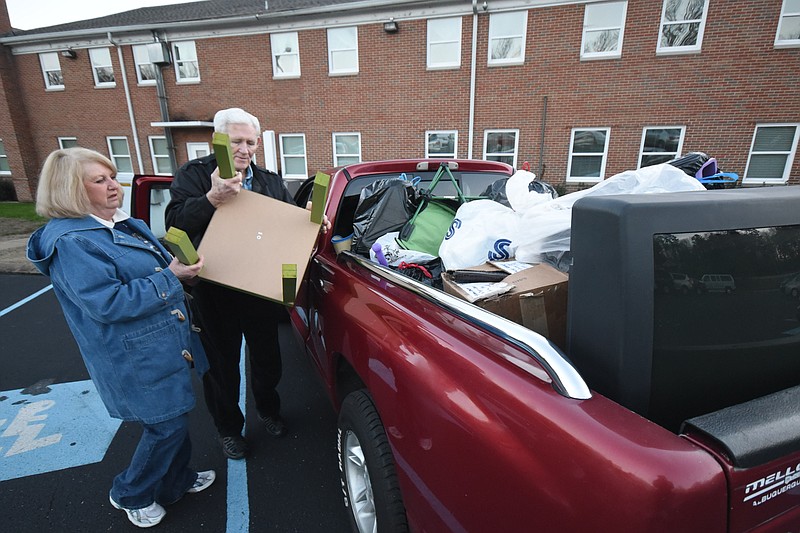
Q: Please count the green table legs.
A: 4